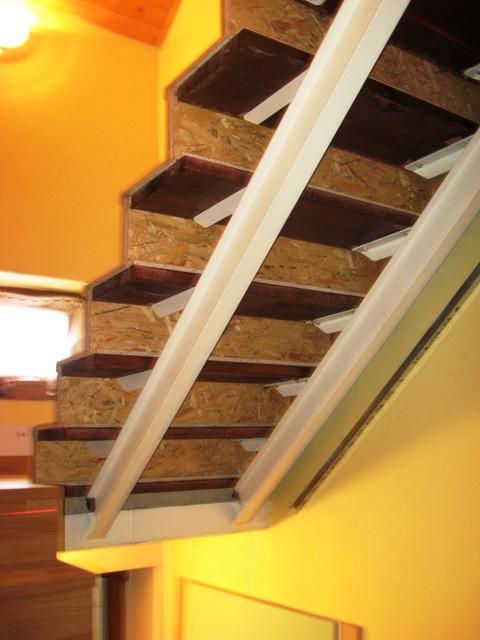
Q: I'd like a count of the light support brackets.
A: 12